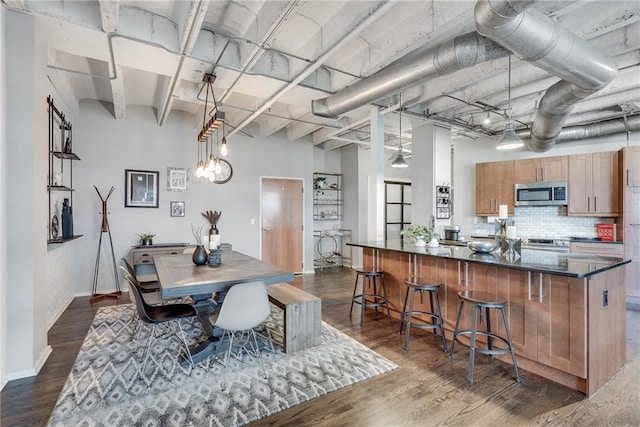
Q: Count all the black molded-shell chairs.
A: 2